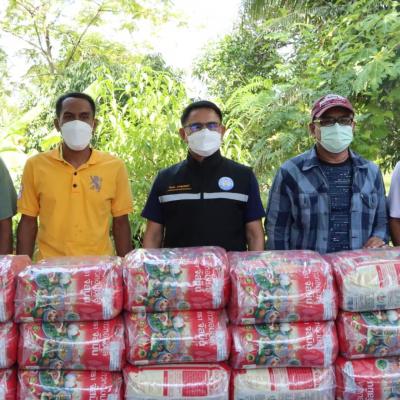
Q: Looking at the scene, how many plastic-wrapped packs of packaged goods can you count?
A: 15